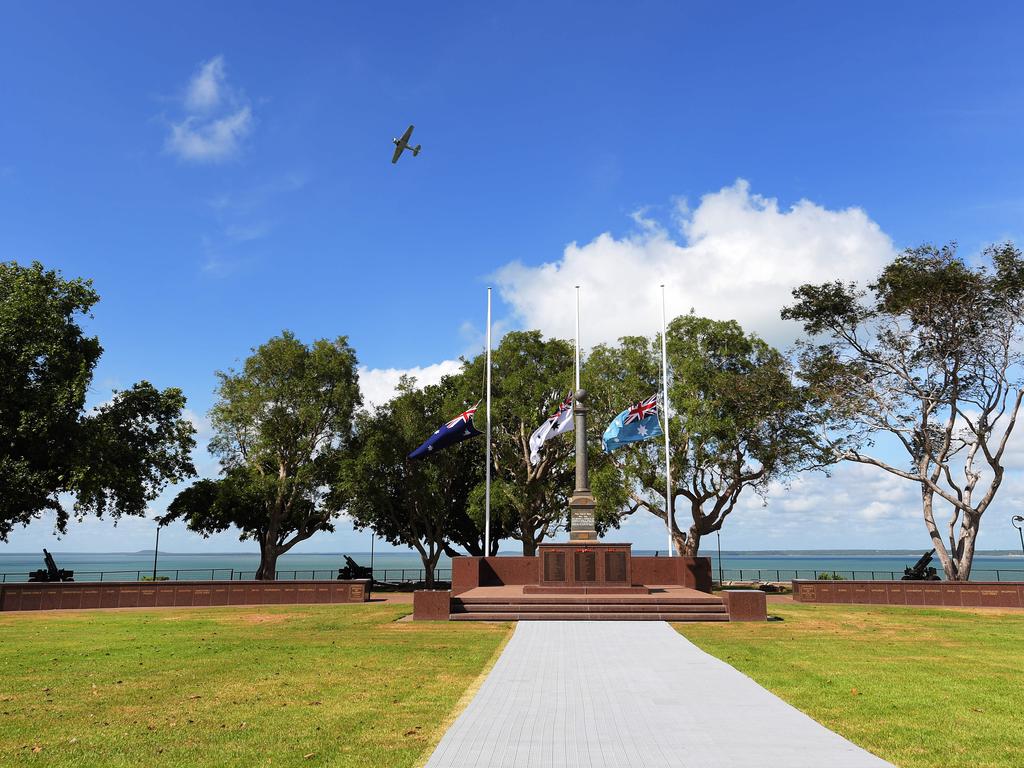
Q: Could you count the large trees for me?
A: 6